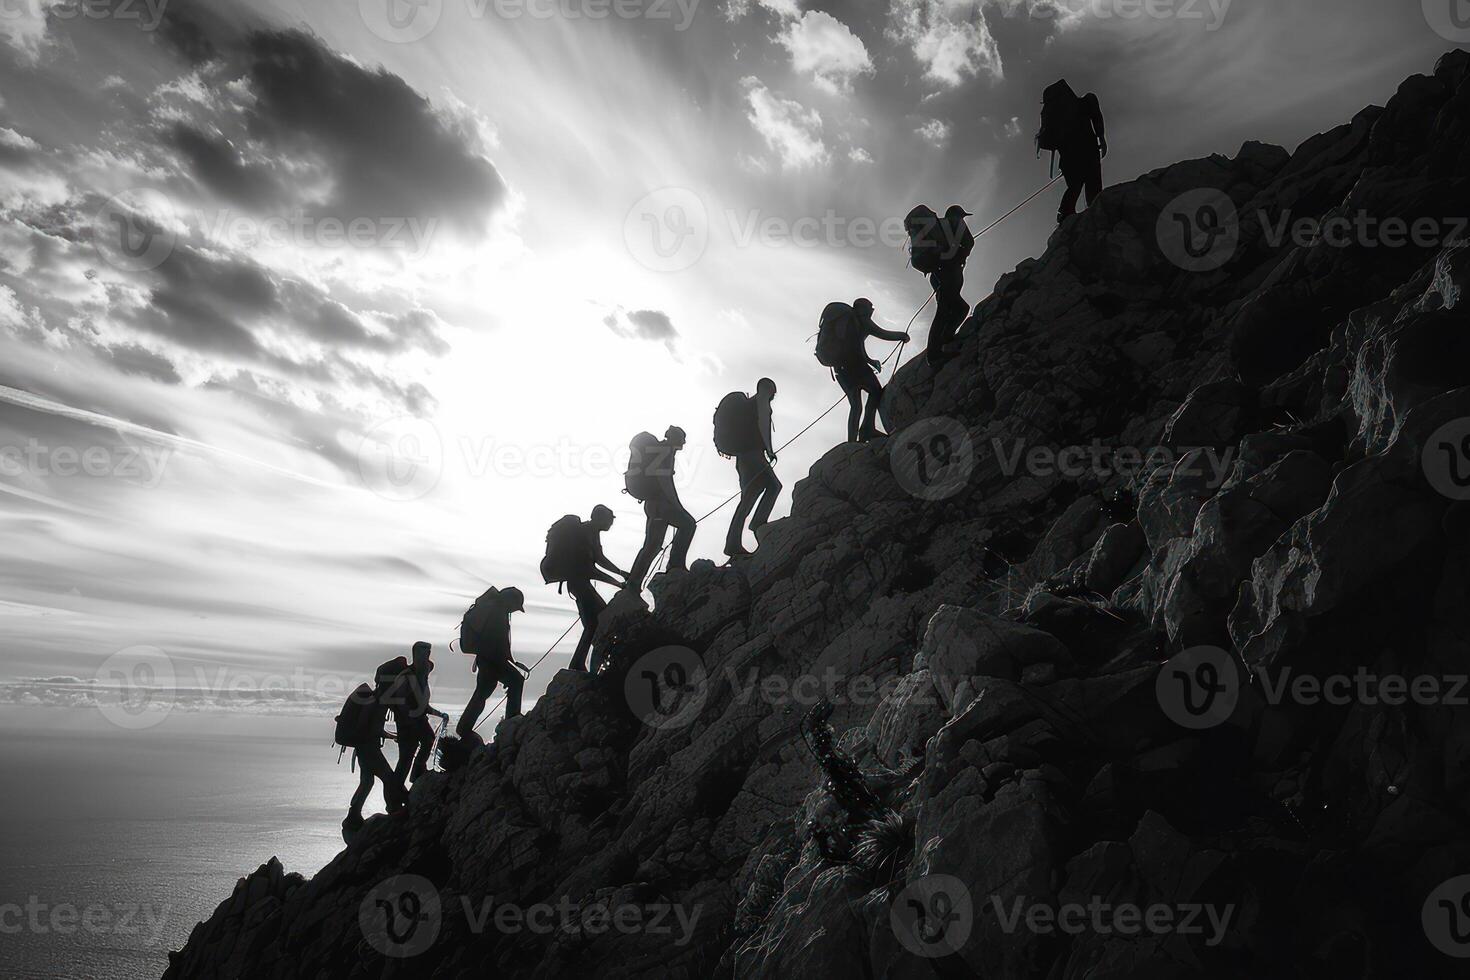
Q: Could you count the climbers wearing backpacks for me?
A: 9